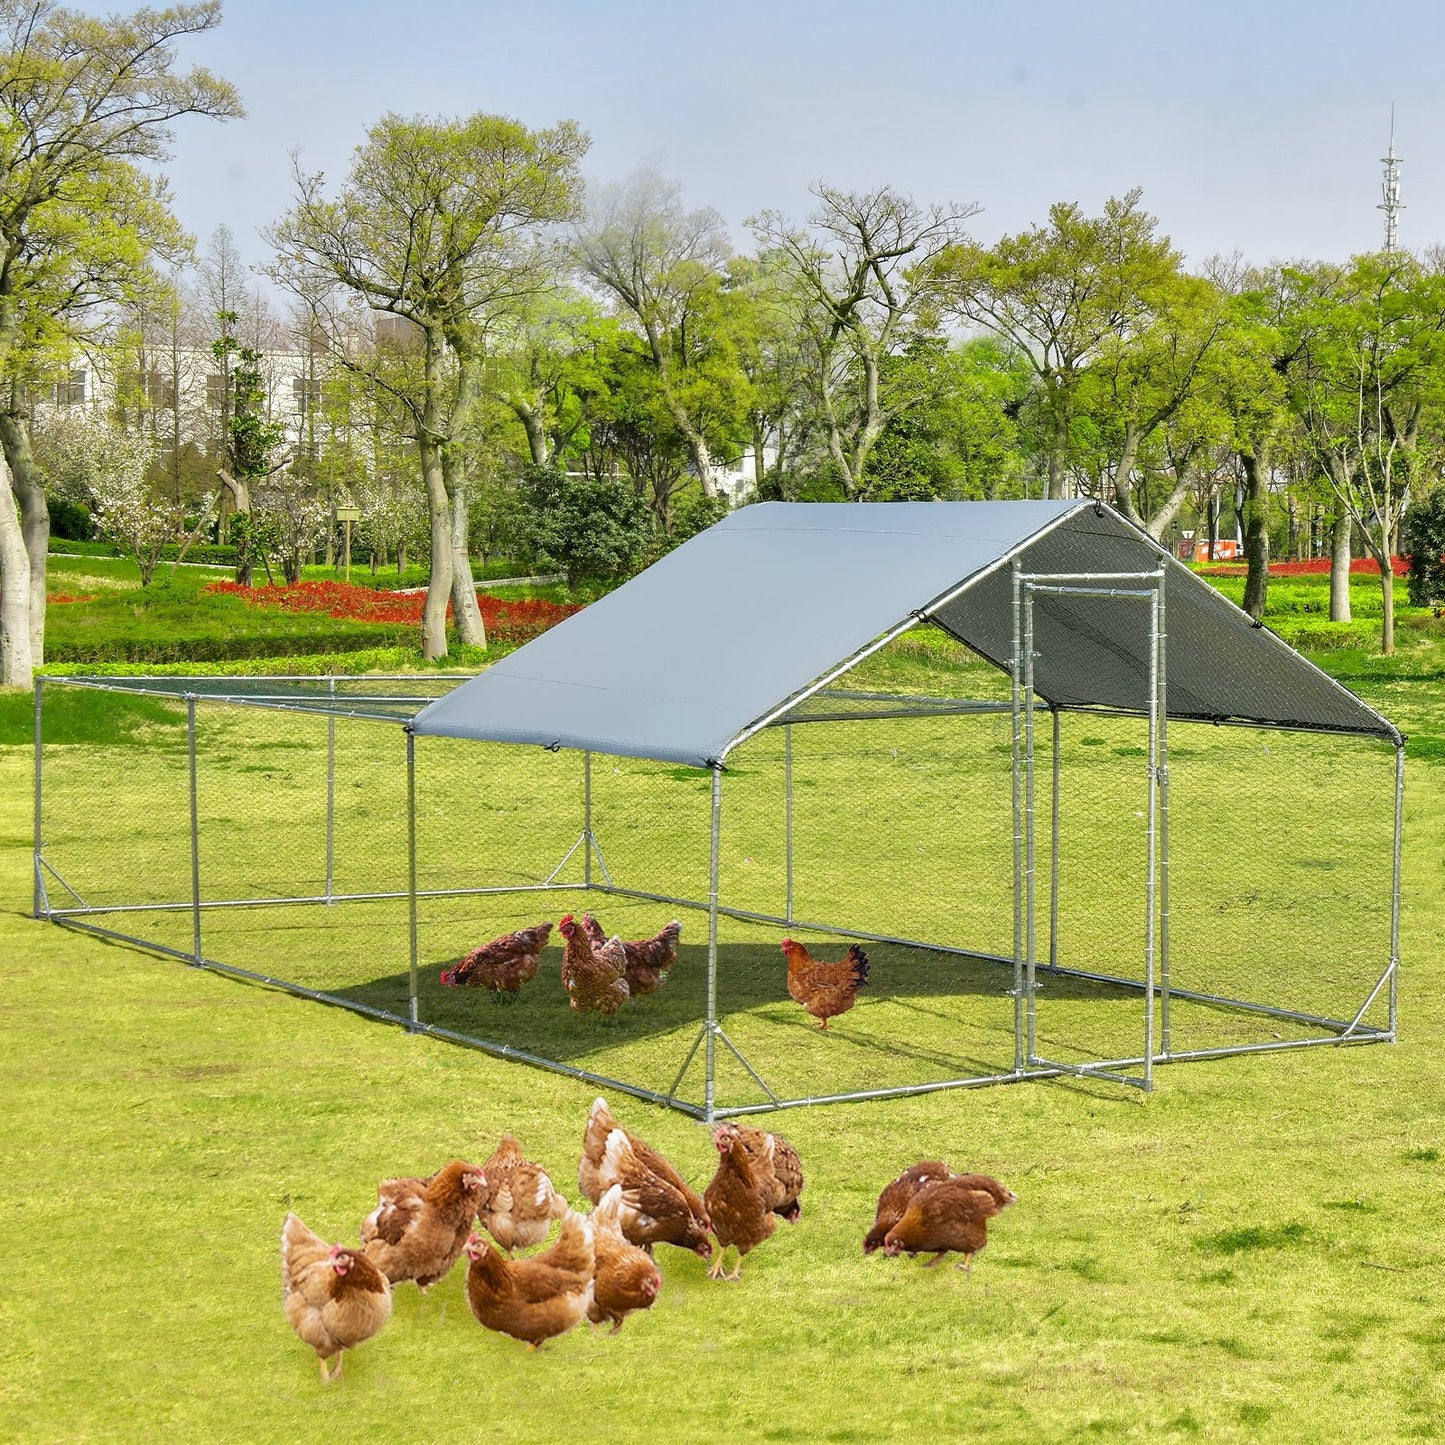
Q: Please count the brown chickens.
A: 15